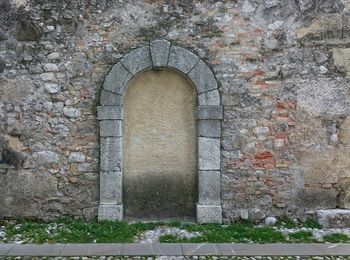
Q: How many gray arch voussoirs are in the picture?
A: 7